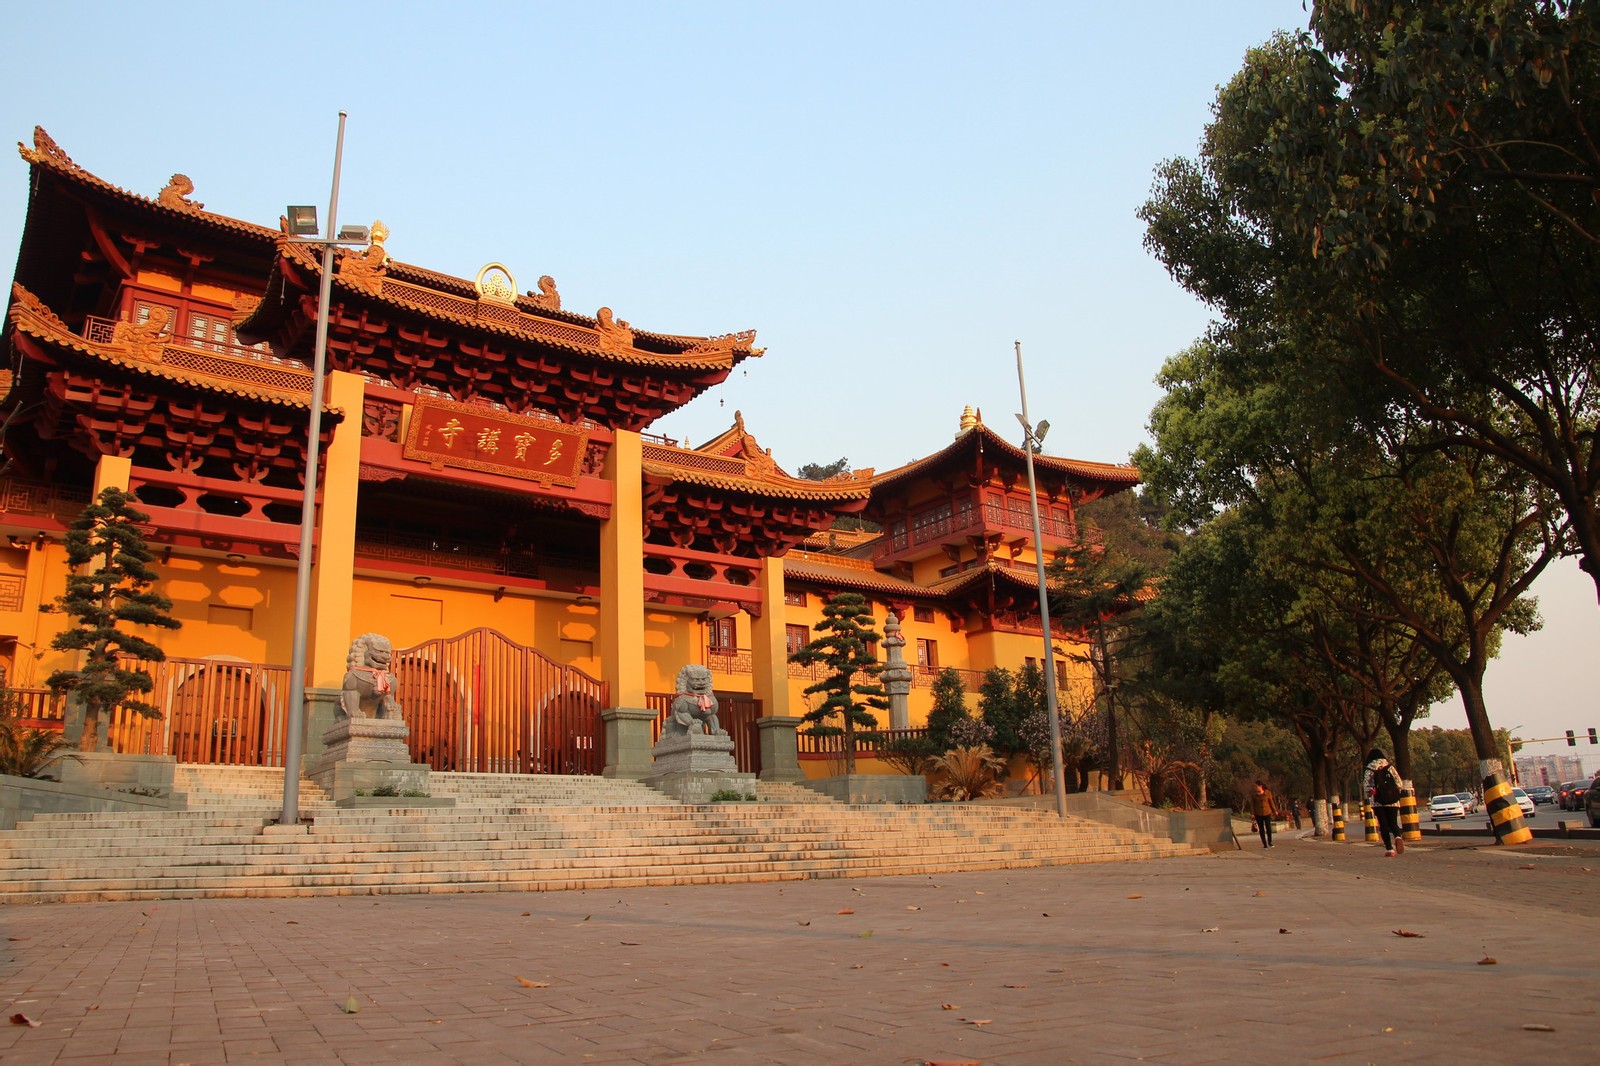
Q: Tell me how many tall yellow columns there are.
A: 4